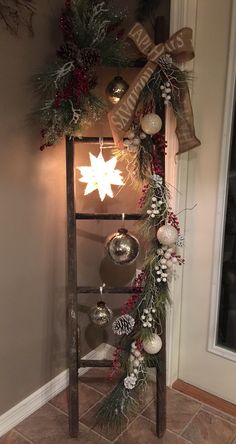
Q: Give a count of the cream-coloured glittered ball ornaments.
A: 3